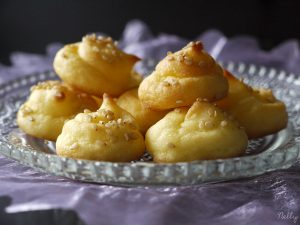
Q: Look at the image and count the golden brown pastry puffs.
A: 7